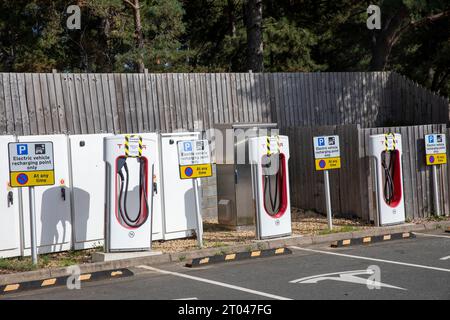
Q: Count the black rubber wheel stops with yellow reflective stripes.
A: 3